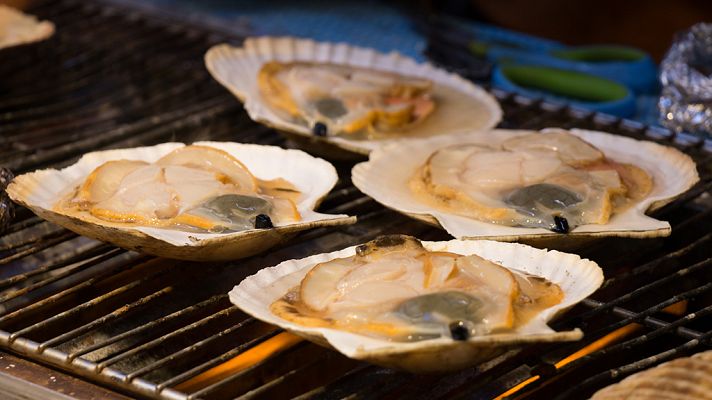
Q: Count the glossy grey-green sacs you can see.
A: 4